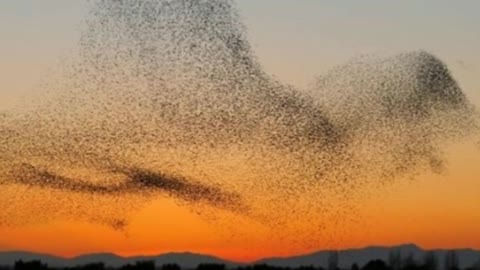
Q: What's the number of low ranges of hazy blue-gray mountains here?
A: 1